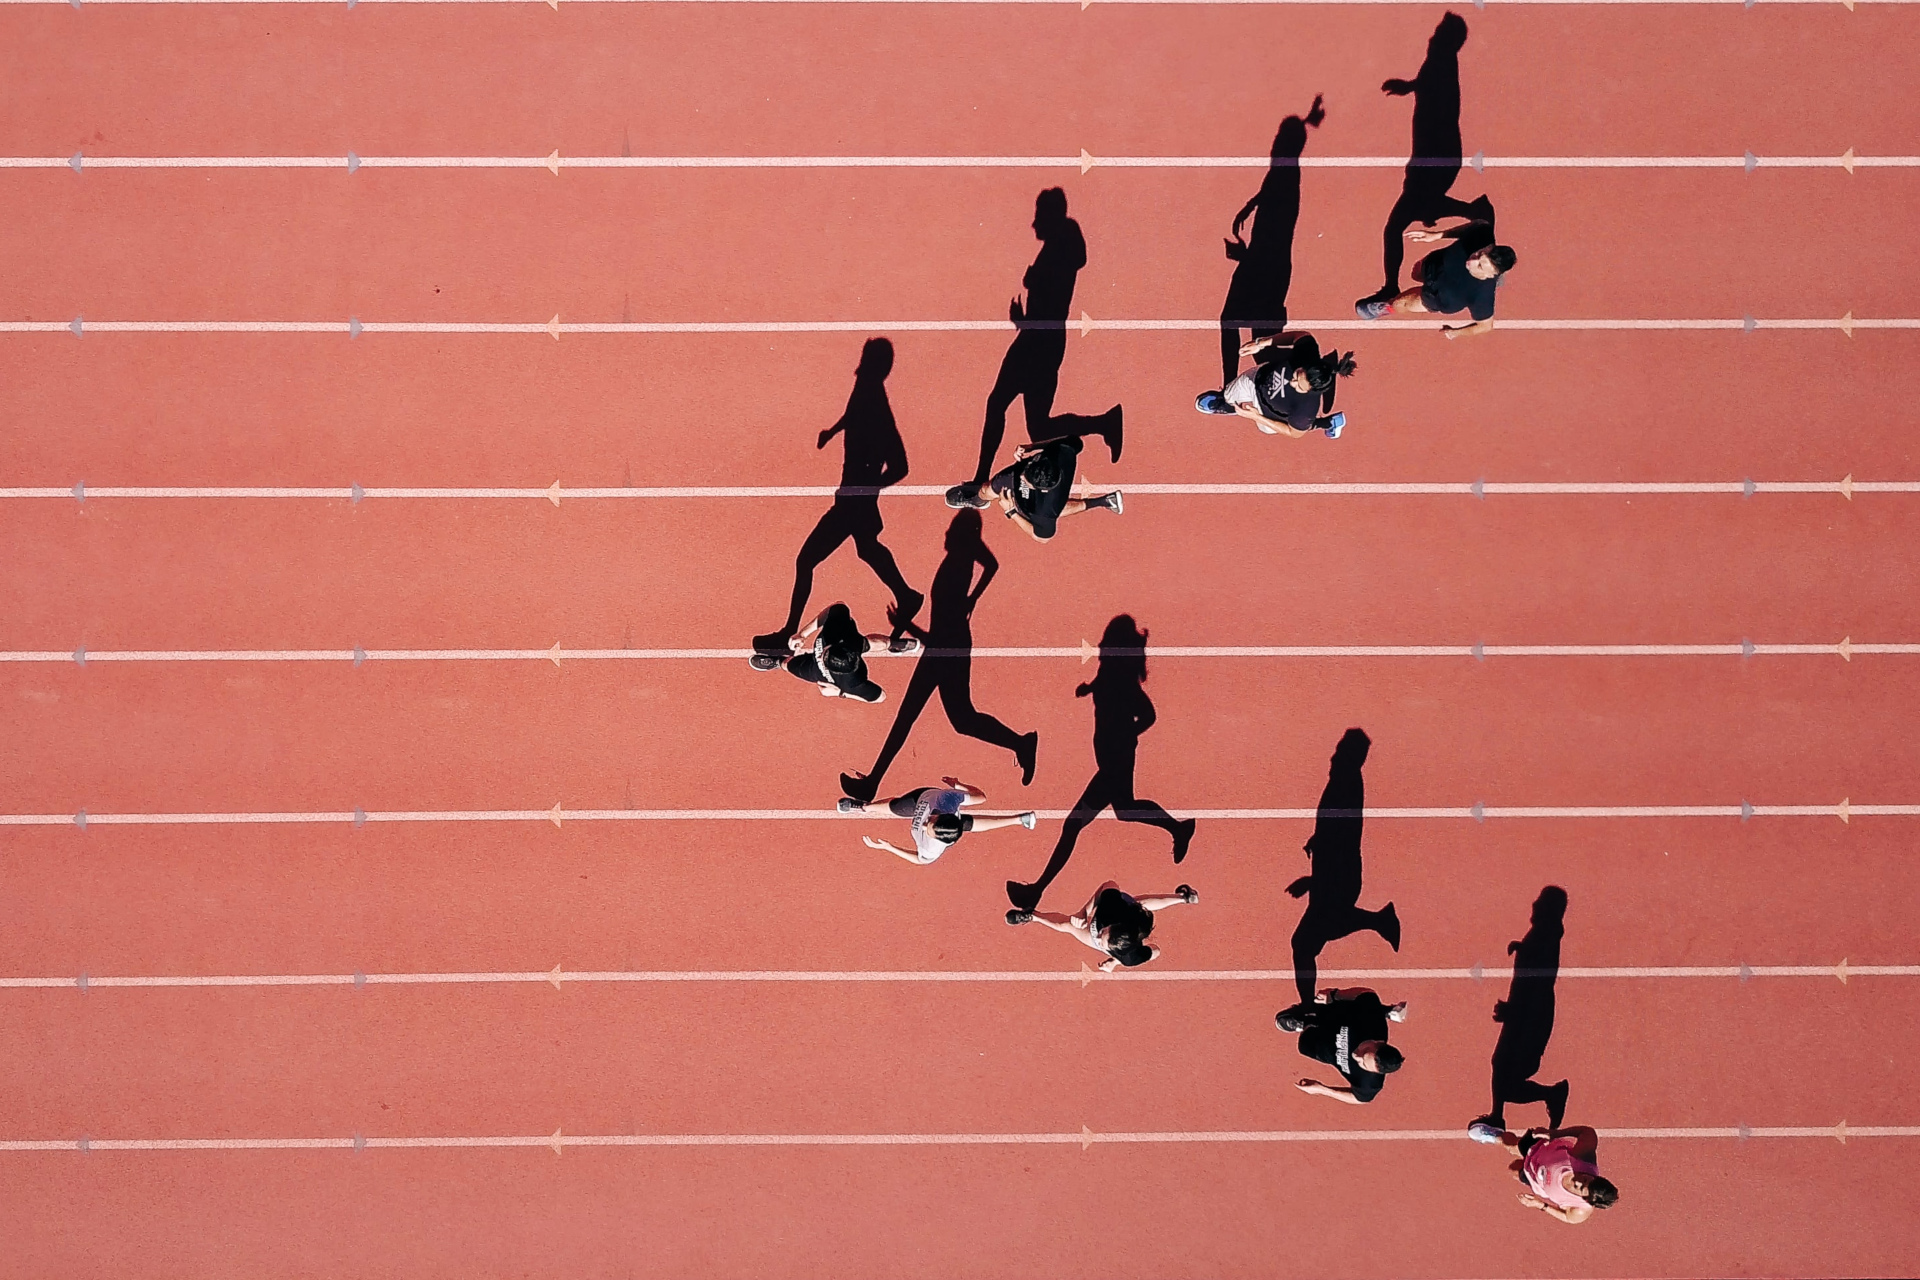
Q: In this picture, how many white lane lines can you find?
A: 8